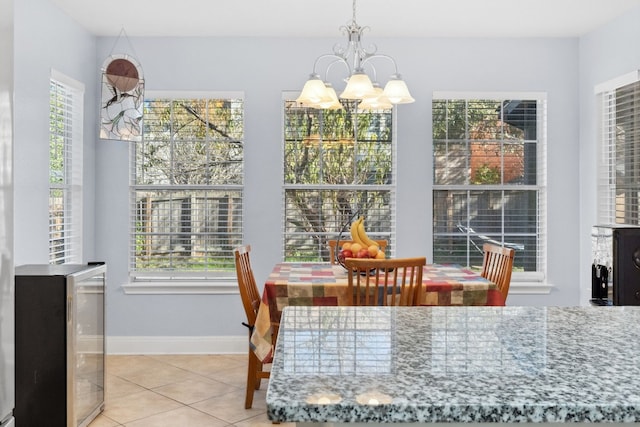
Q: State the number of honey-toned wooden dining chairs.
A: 4